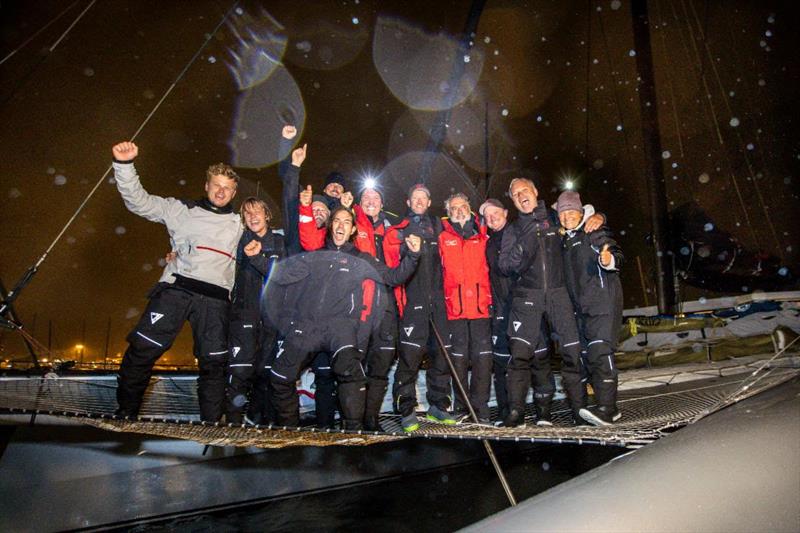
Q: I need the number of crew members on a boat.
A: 11